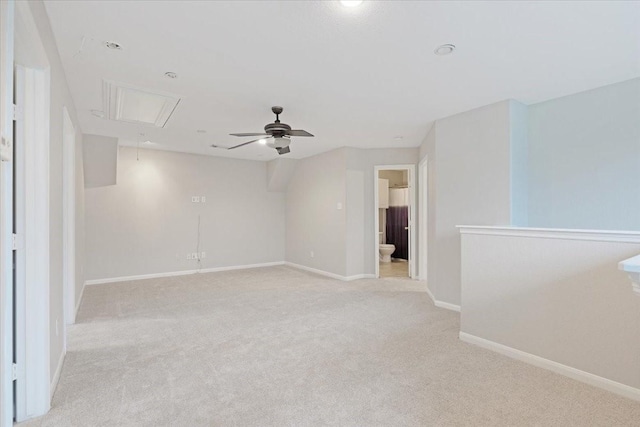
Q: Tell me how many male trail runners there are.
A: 0